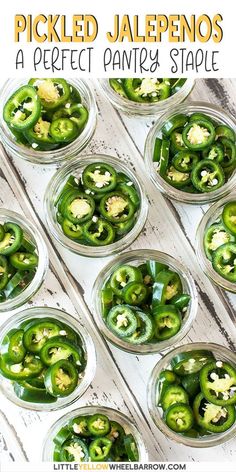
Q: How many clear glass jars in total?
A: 10